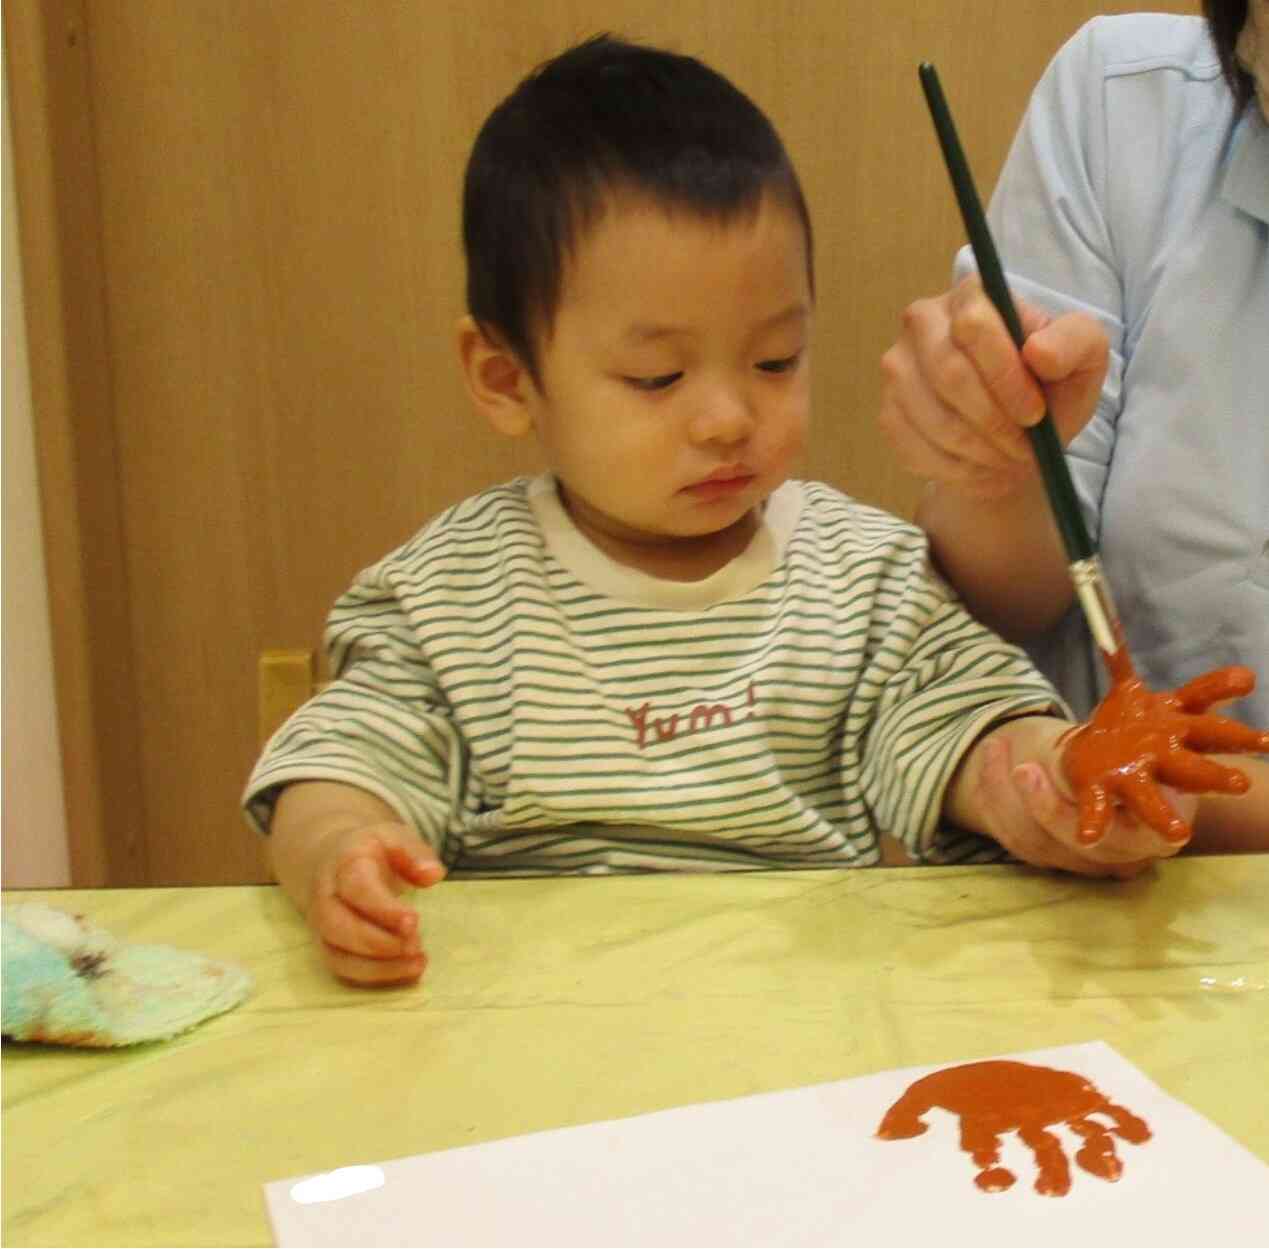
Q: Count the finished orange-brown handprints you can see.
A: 1